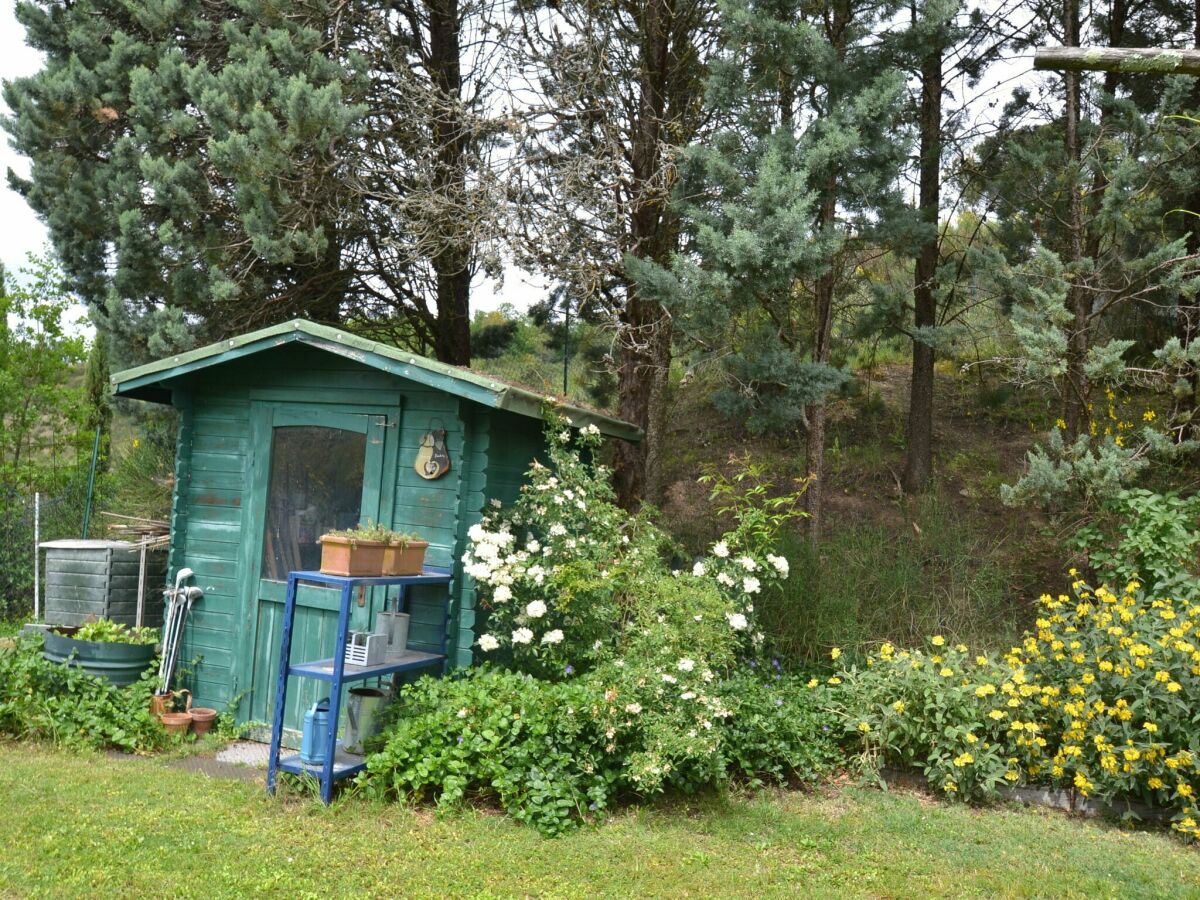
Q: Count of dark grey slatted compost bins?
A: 1